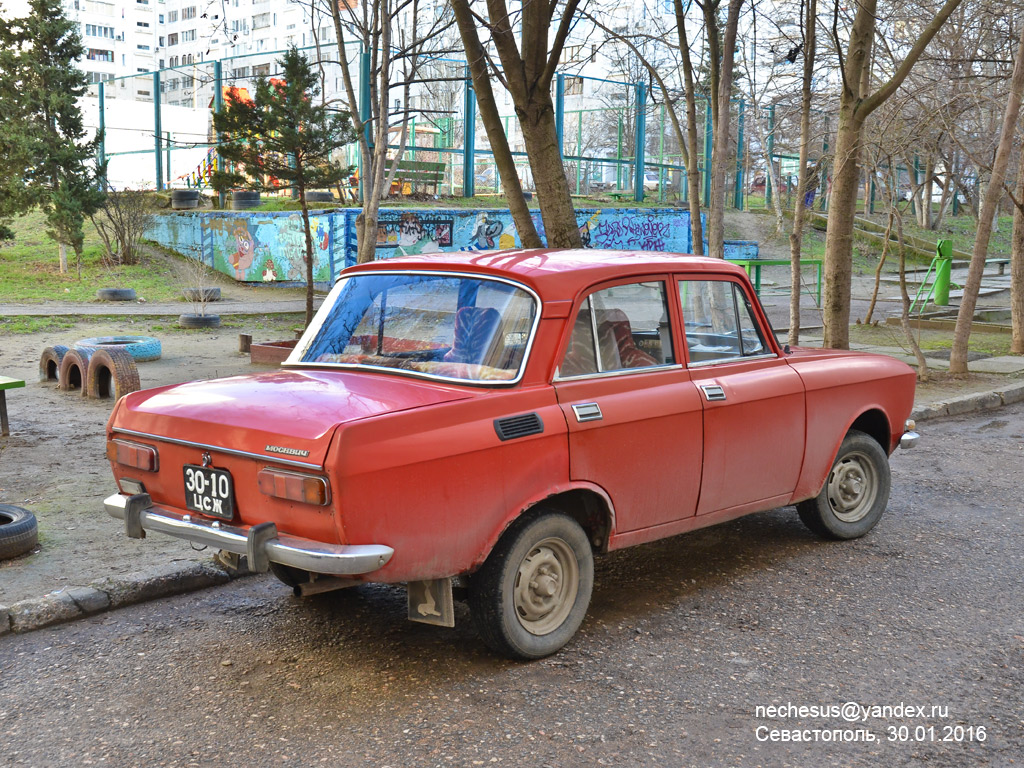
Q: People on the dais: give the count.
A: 0